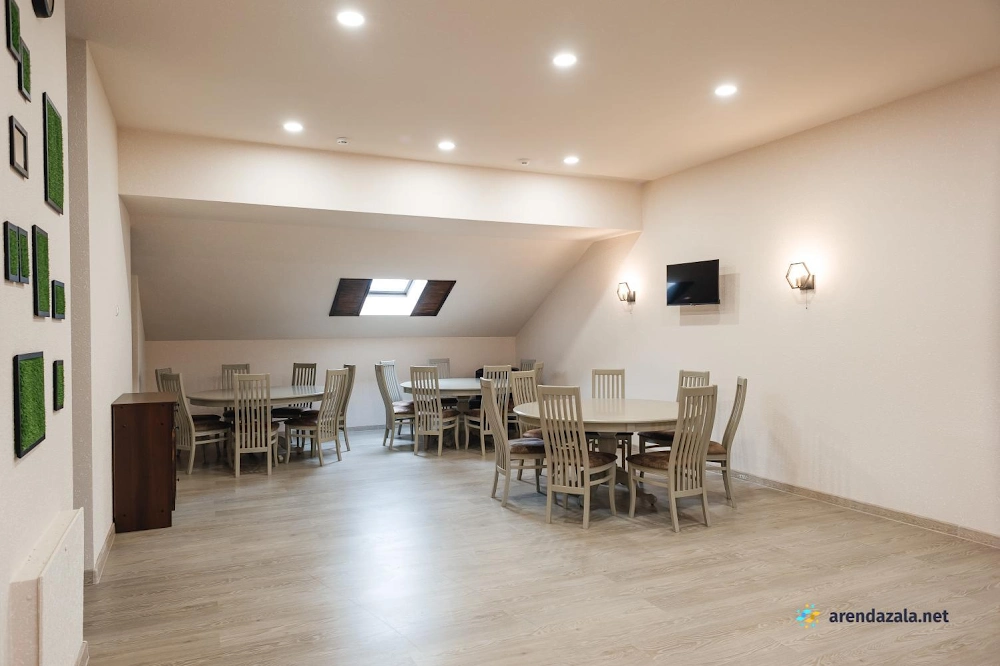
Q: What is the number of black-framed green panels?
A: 9